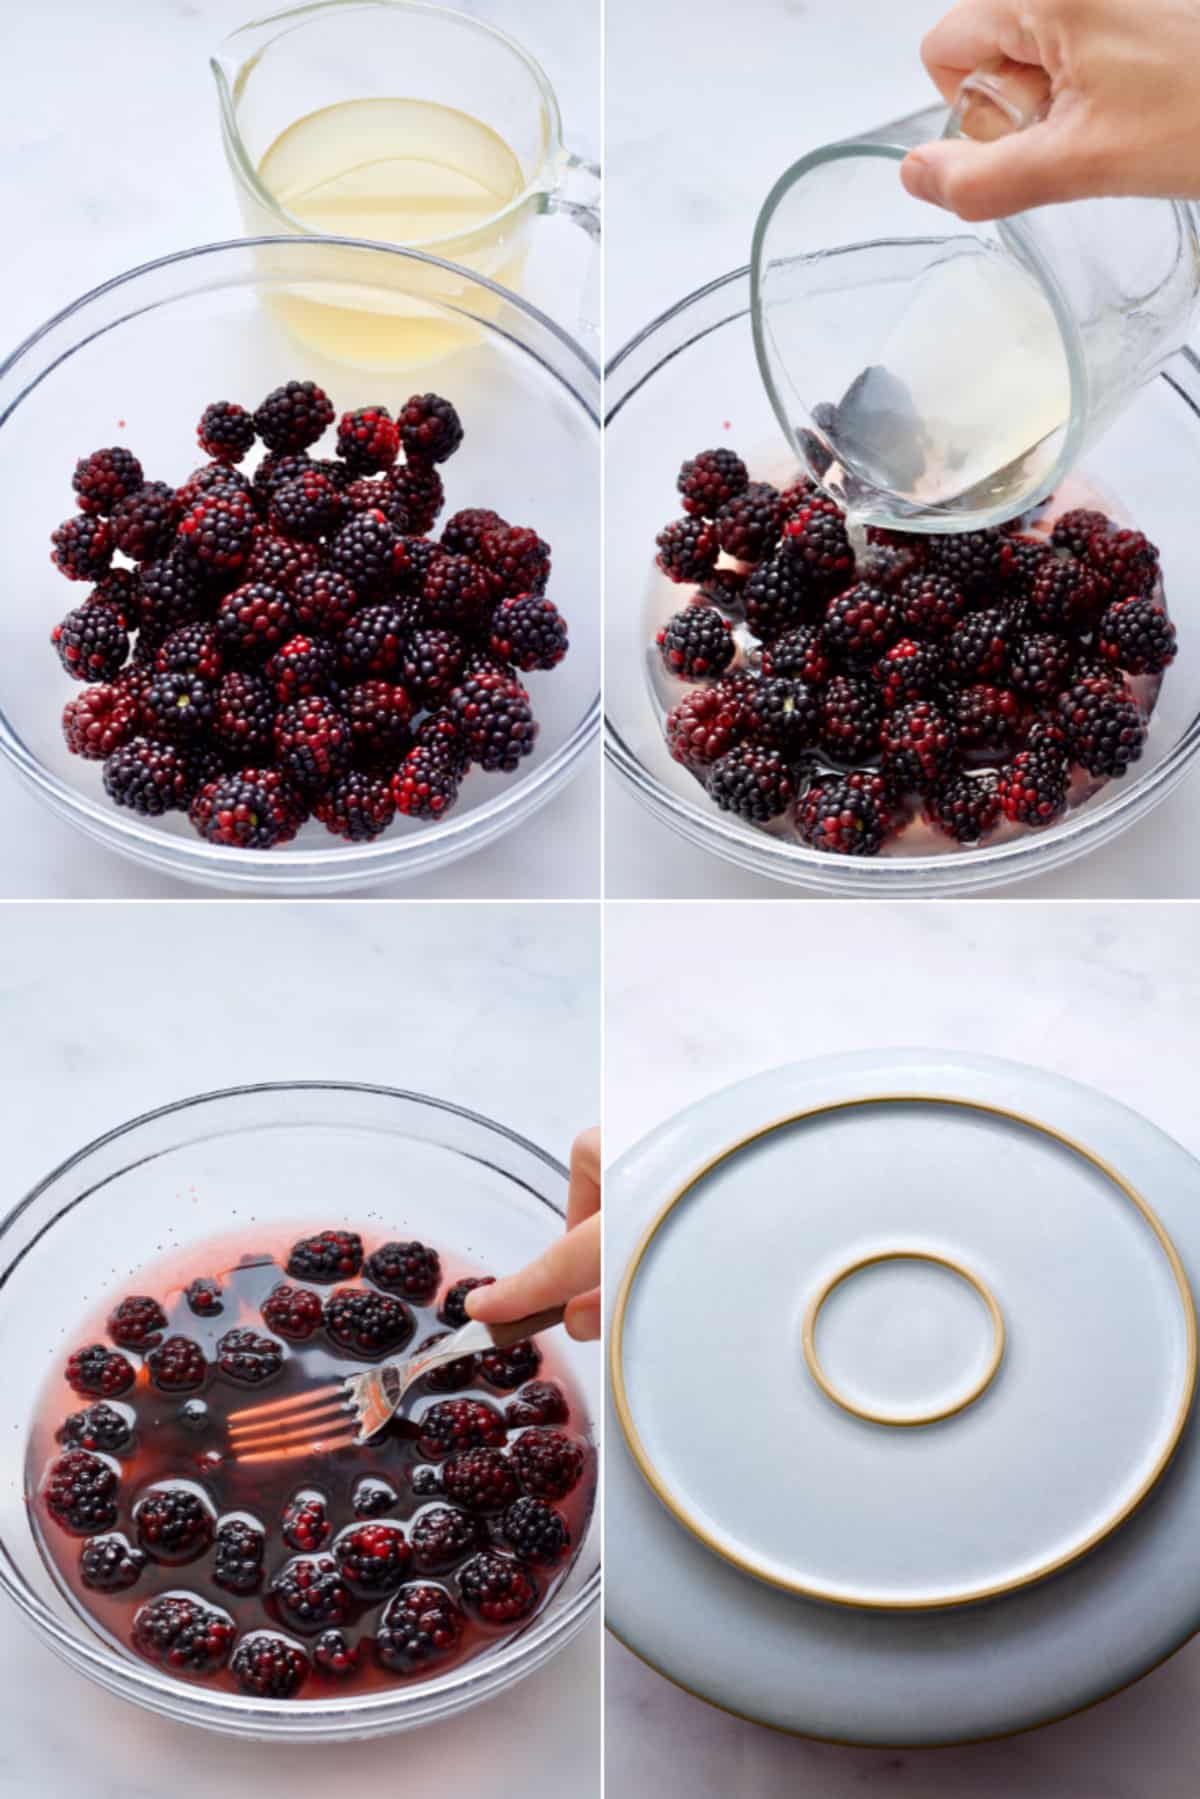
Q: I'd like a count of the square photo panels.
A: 4